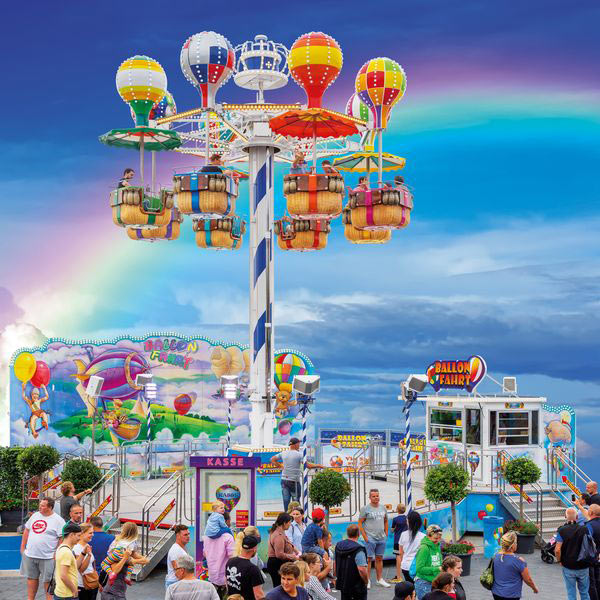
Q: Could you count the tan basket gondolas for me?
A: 8